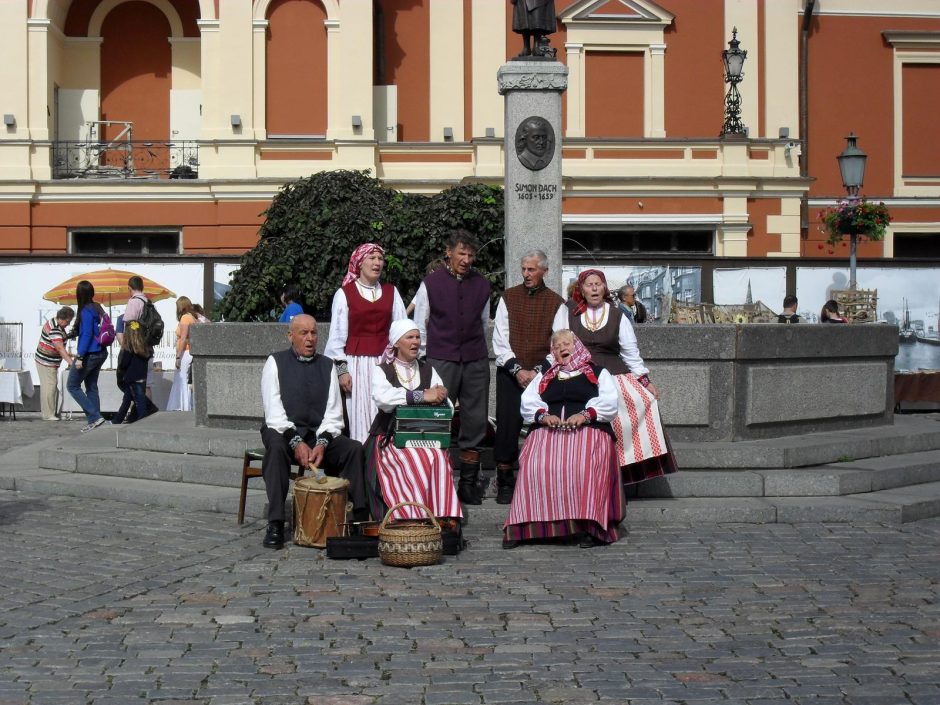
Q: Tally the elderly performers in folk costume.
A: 7